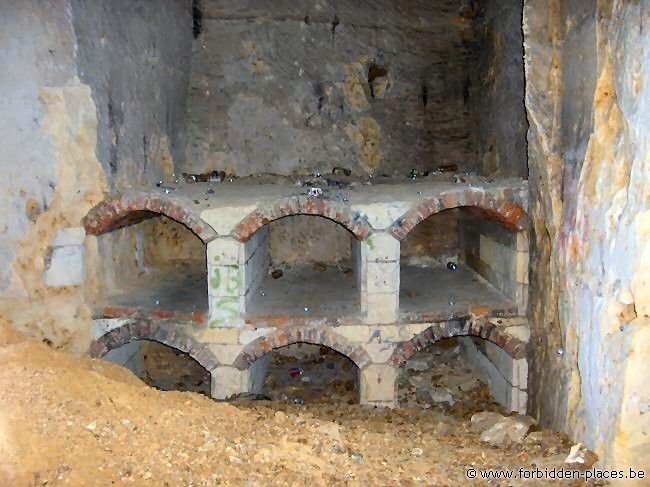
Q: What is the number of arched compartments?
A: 6